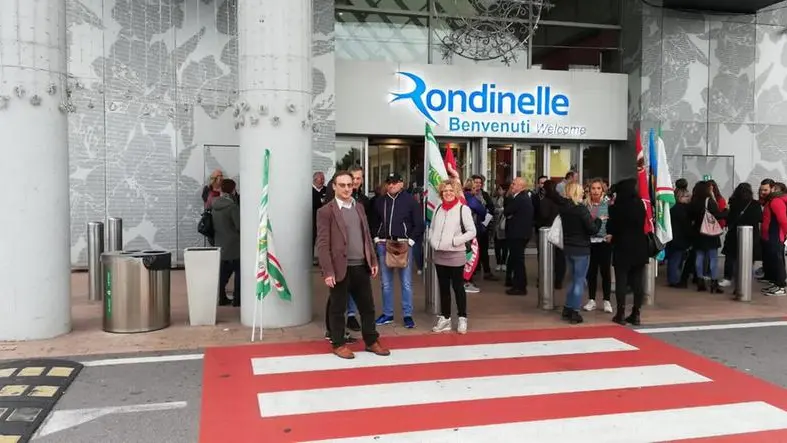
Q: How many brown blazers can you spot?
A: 1